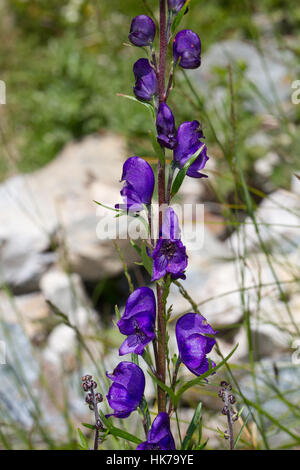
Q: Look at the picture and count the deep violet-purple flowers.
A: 12